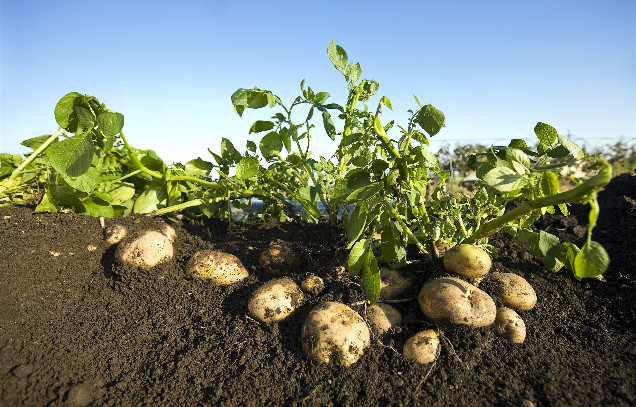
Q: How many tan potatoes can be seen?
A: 15